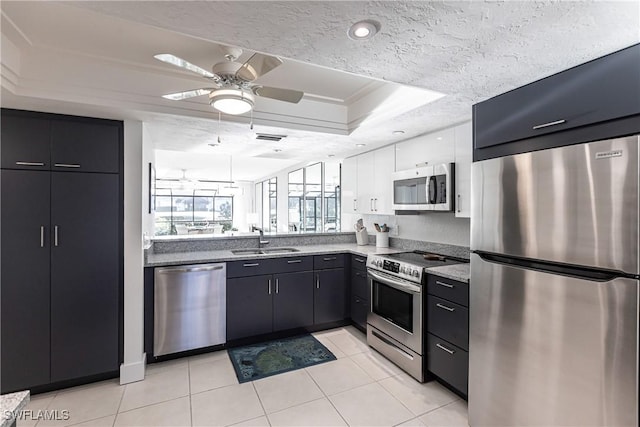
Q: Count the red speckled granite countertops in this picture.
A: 0